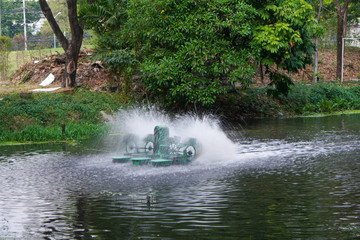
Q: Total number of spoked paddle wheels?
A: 4